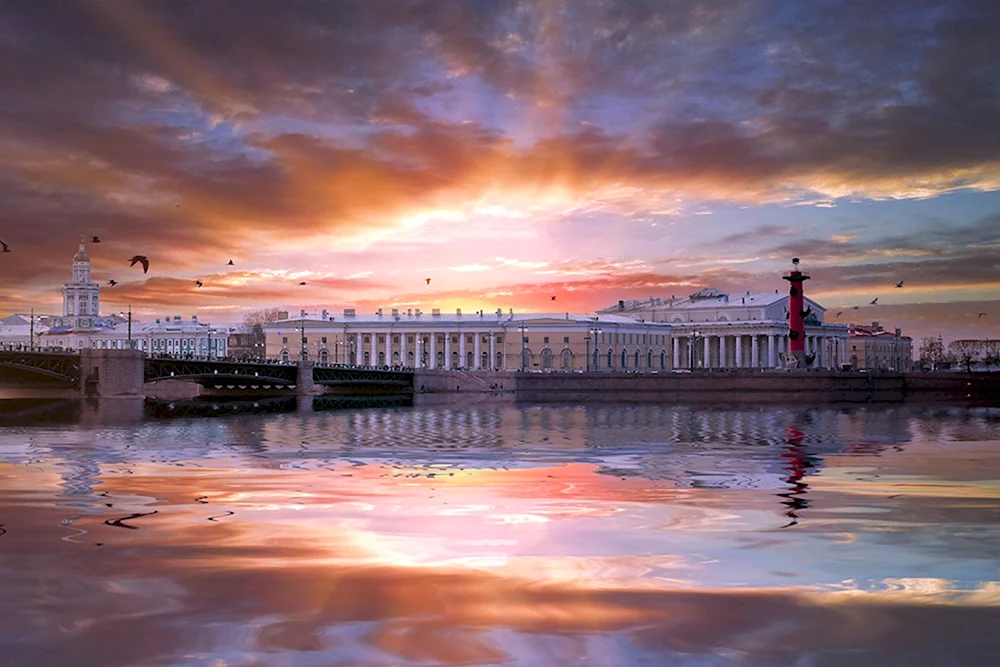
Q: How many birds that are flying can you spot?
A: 14